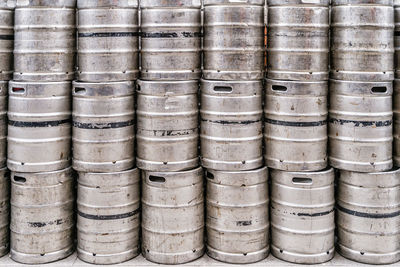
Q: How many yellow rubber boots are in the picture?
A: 0